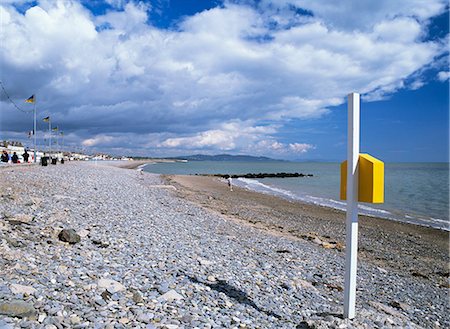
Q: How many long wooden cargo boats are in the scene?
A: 0